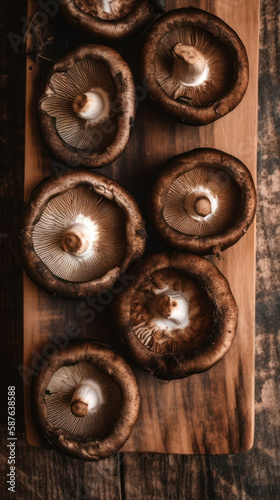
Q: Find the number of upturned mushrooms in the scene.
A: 7